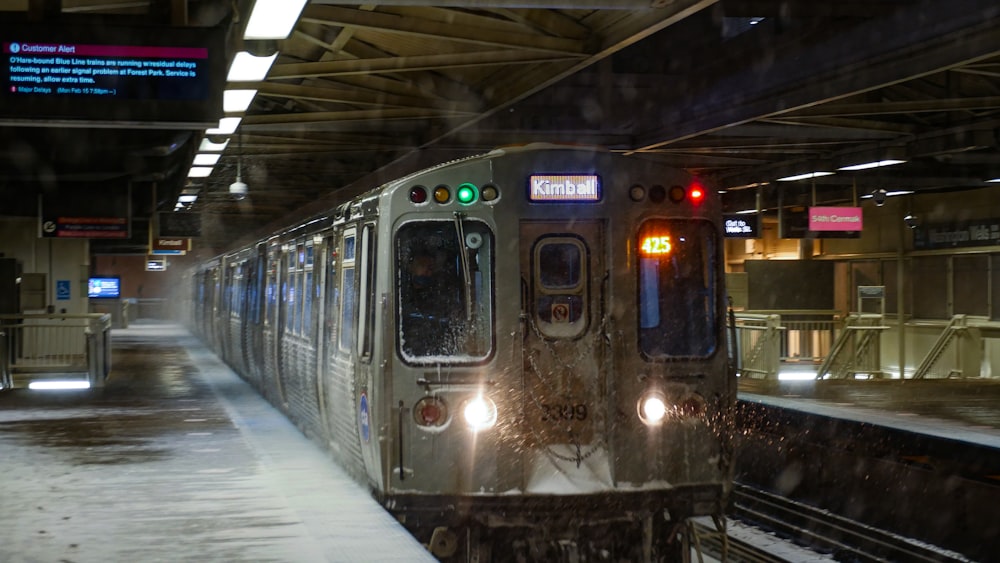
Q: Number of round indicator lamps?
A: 8